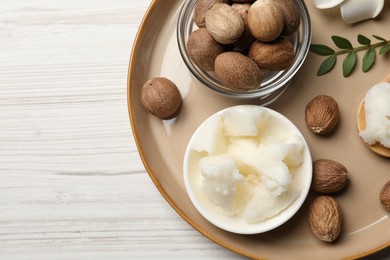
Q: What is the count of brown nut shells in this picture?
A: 13